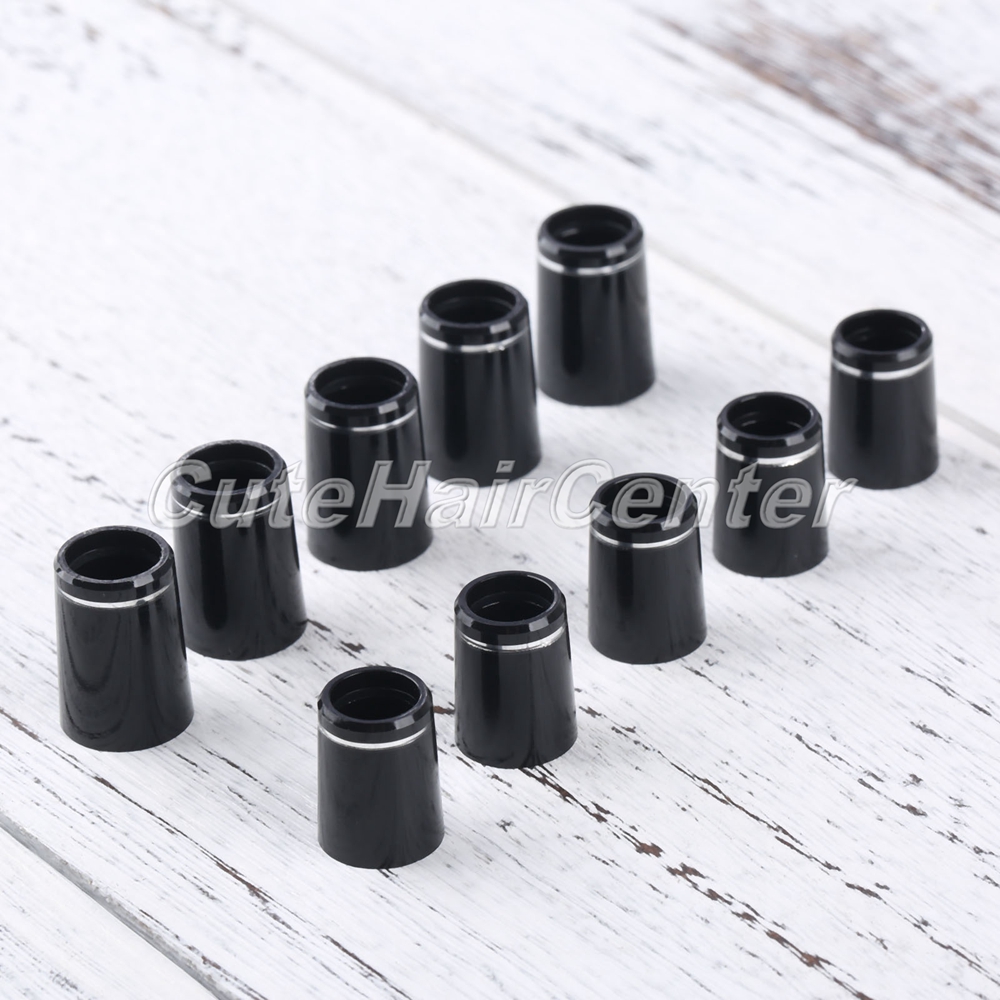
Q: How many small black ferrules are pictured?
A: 10